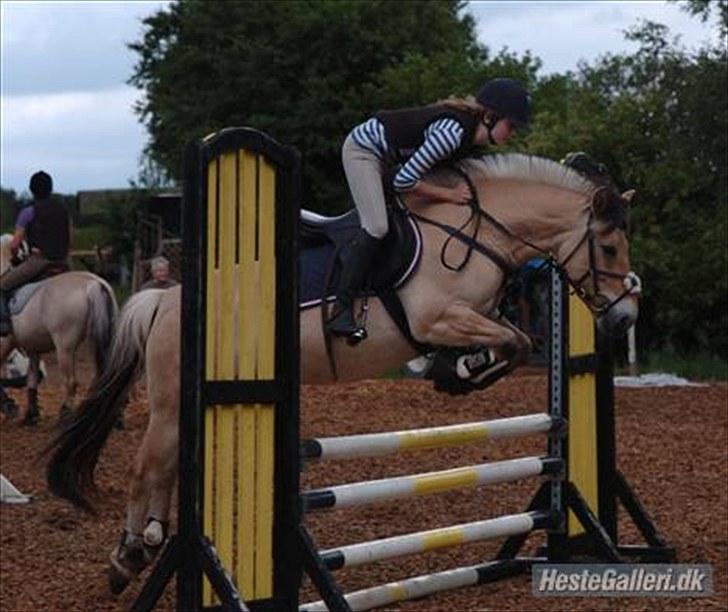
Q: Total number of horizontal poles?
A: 4